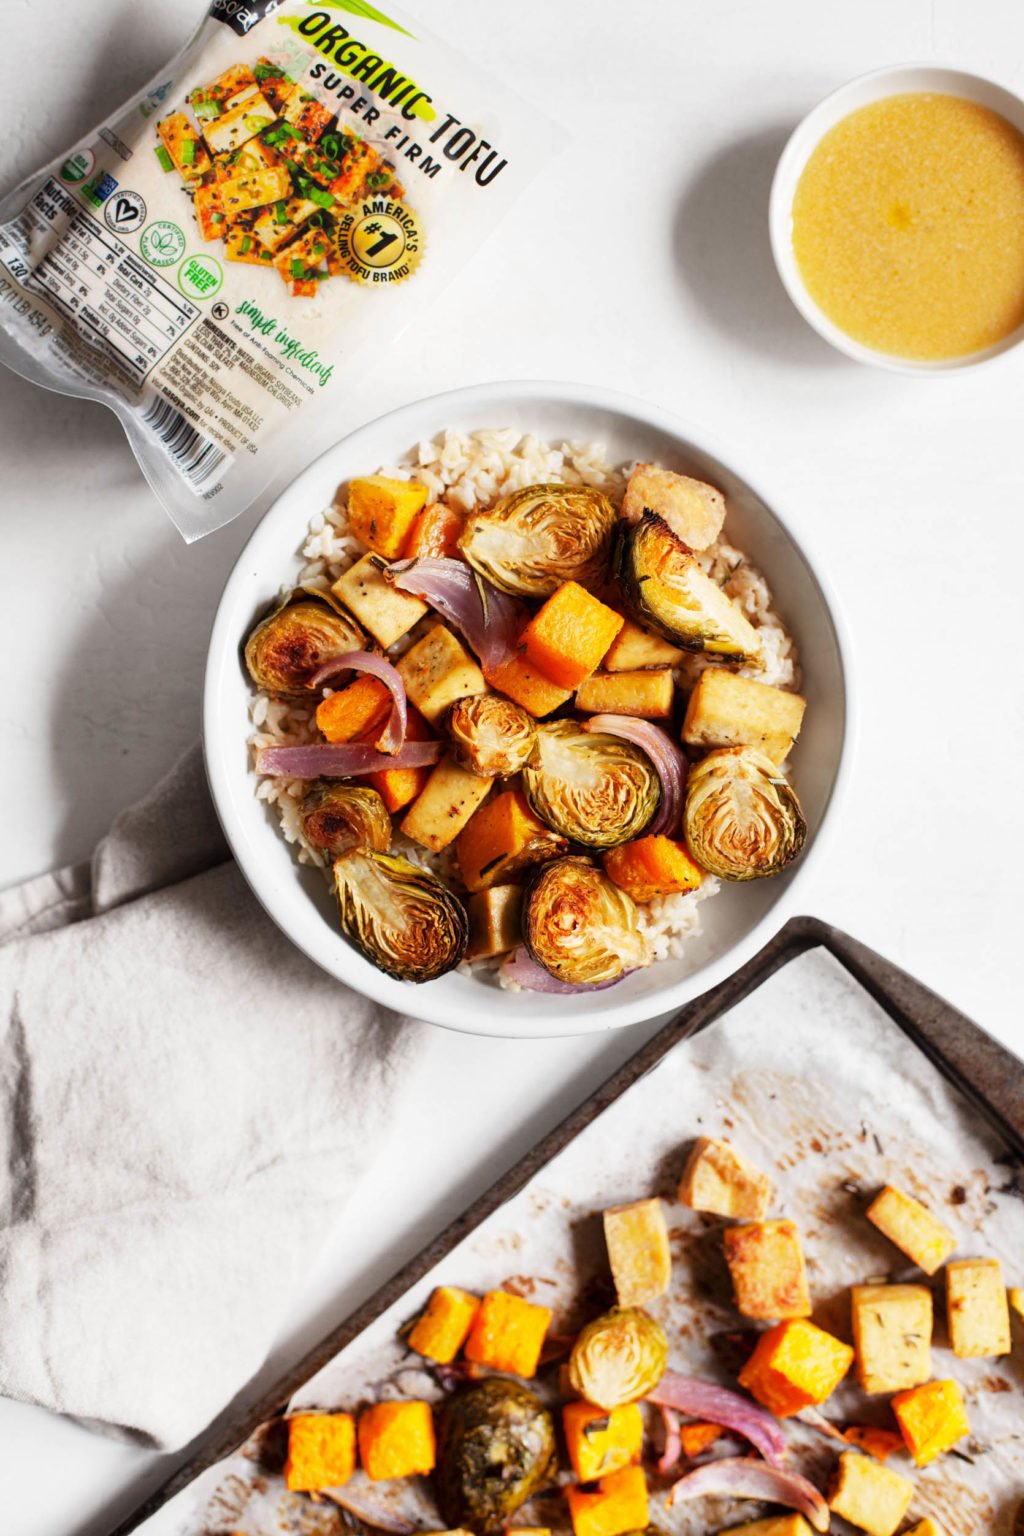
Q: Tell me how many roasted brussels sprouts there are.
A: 11